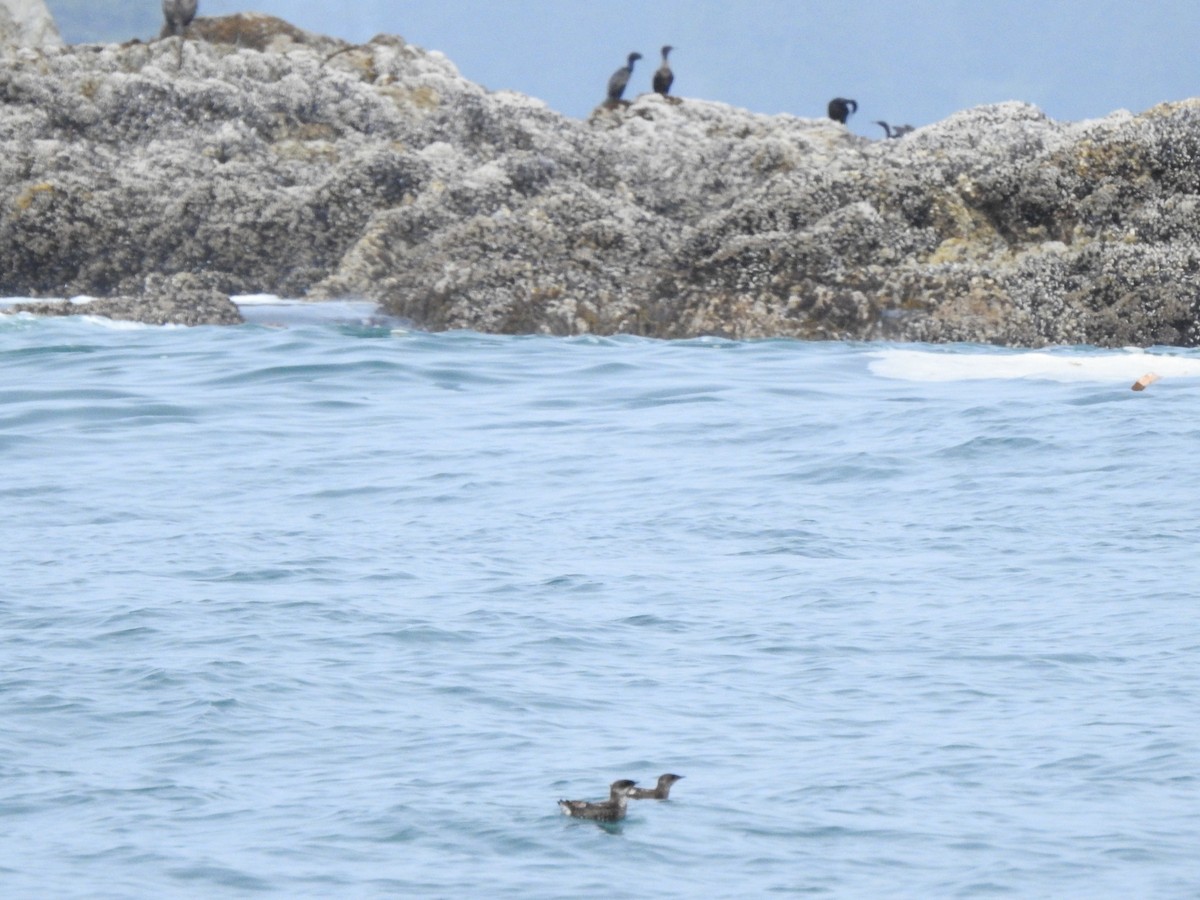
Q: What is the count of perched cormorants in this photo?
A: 5